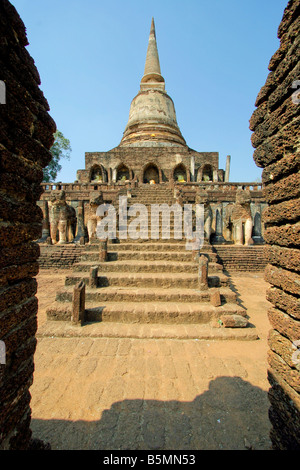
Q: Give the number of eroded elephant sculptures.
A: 4